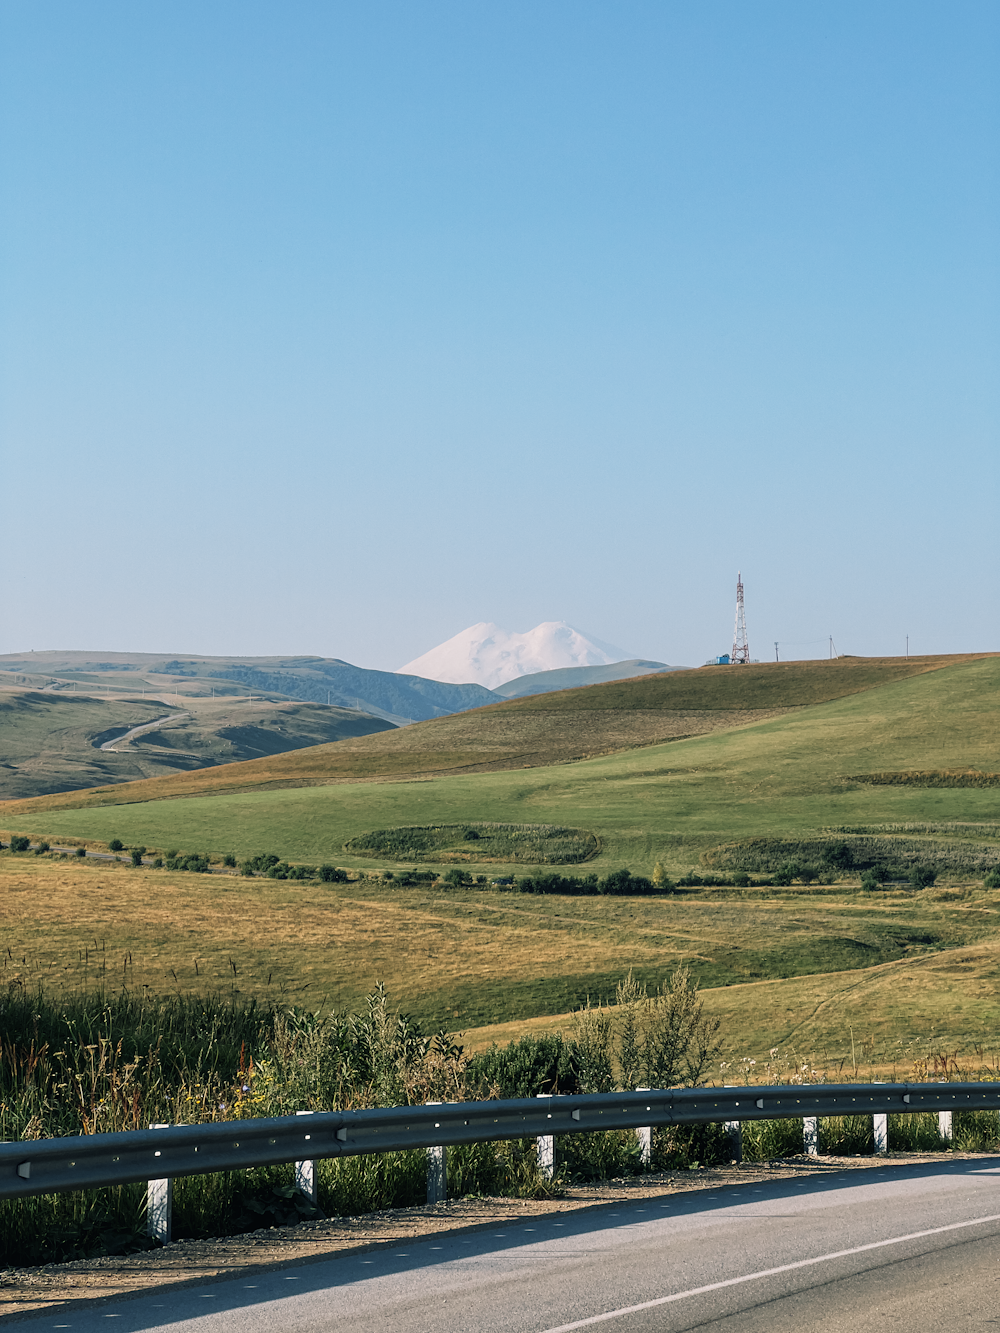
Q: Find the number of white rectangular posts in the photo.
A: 9